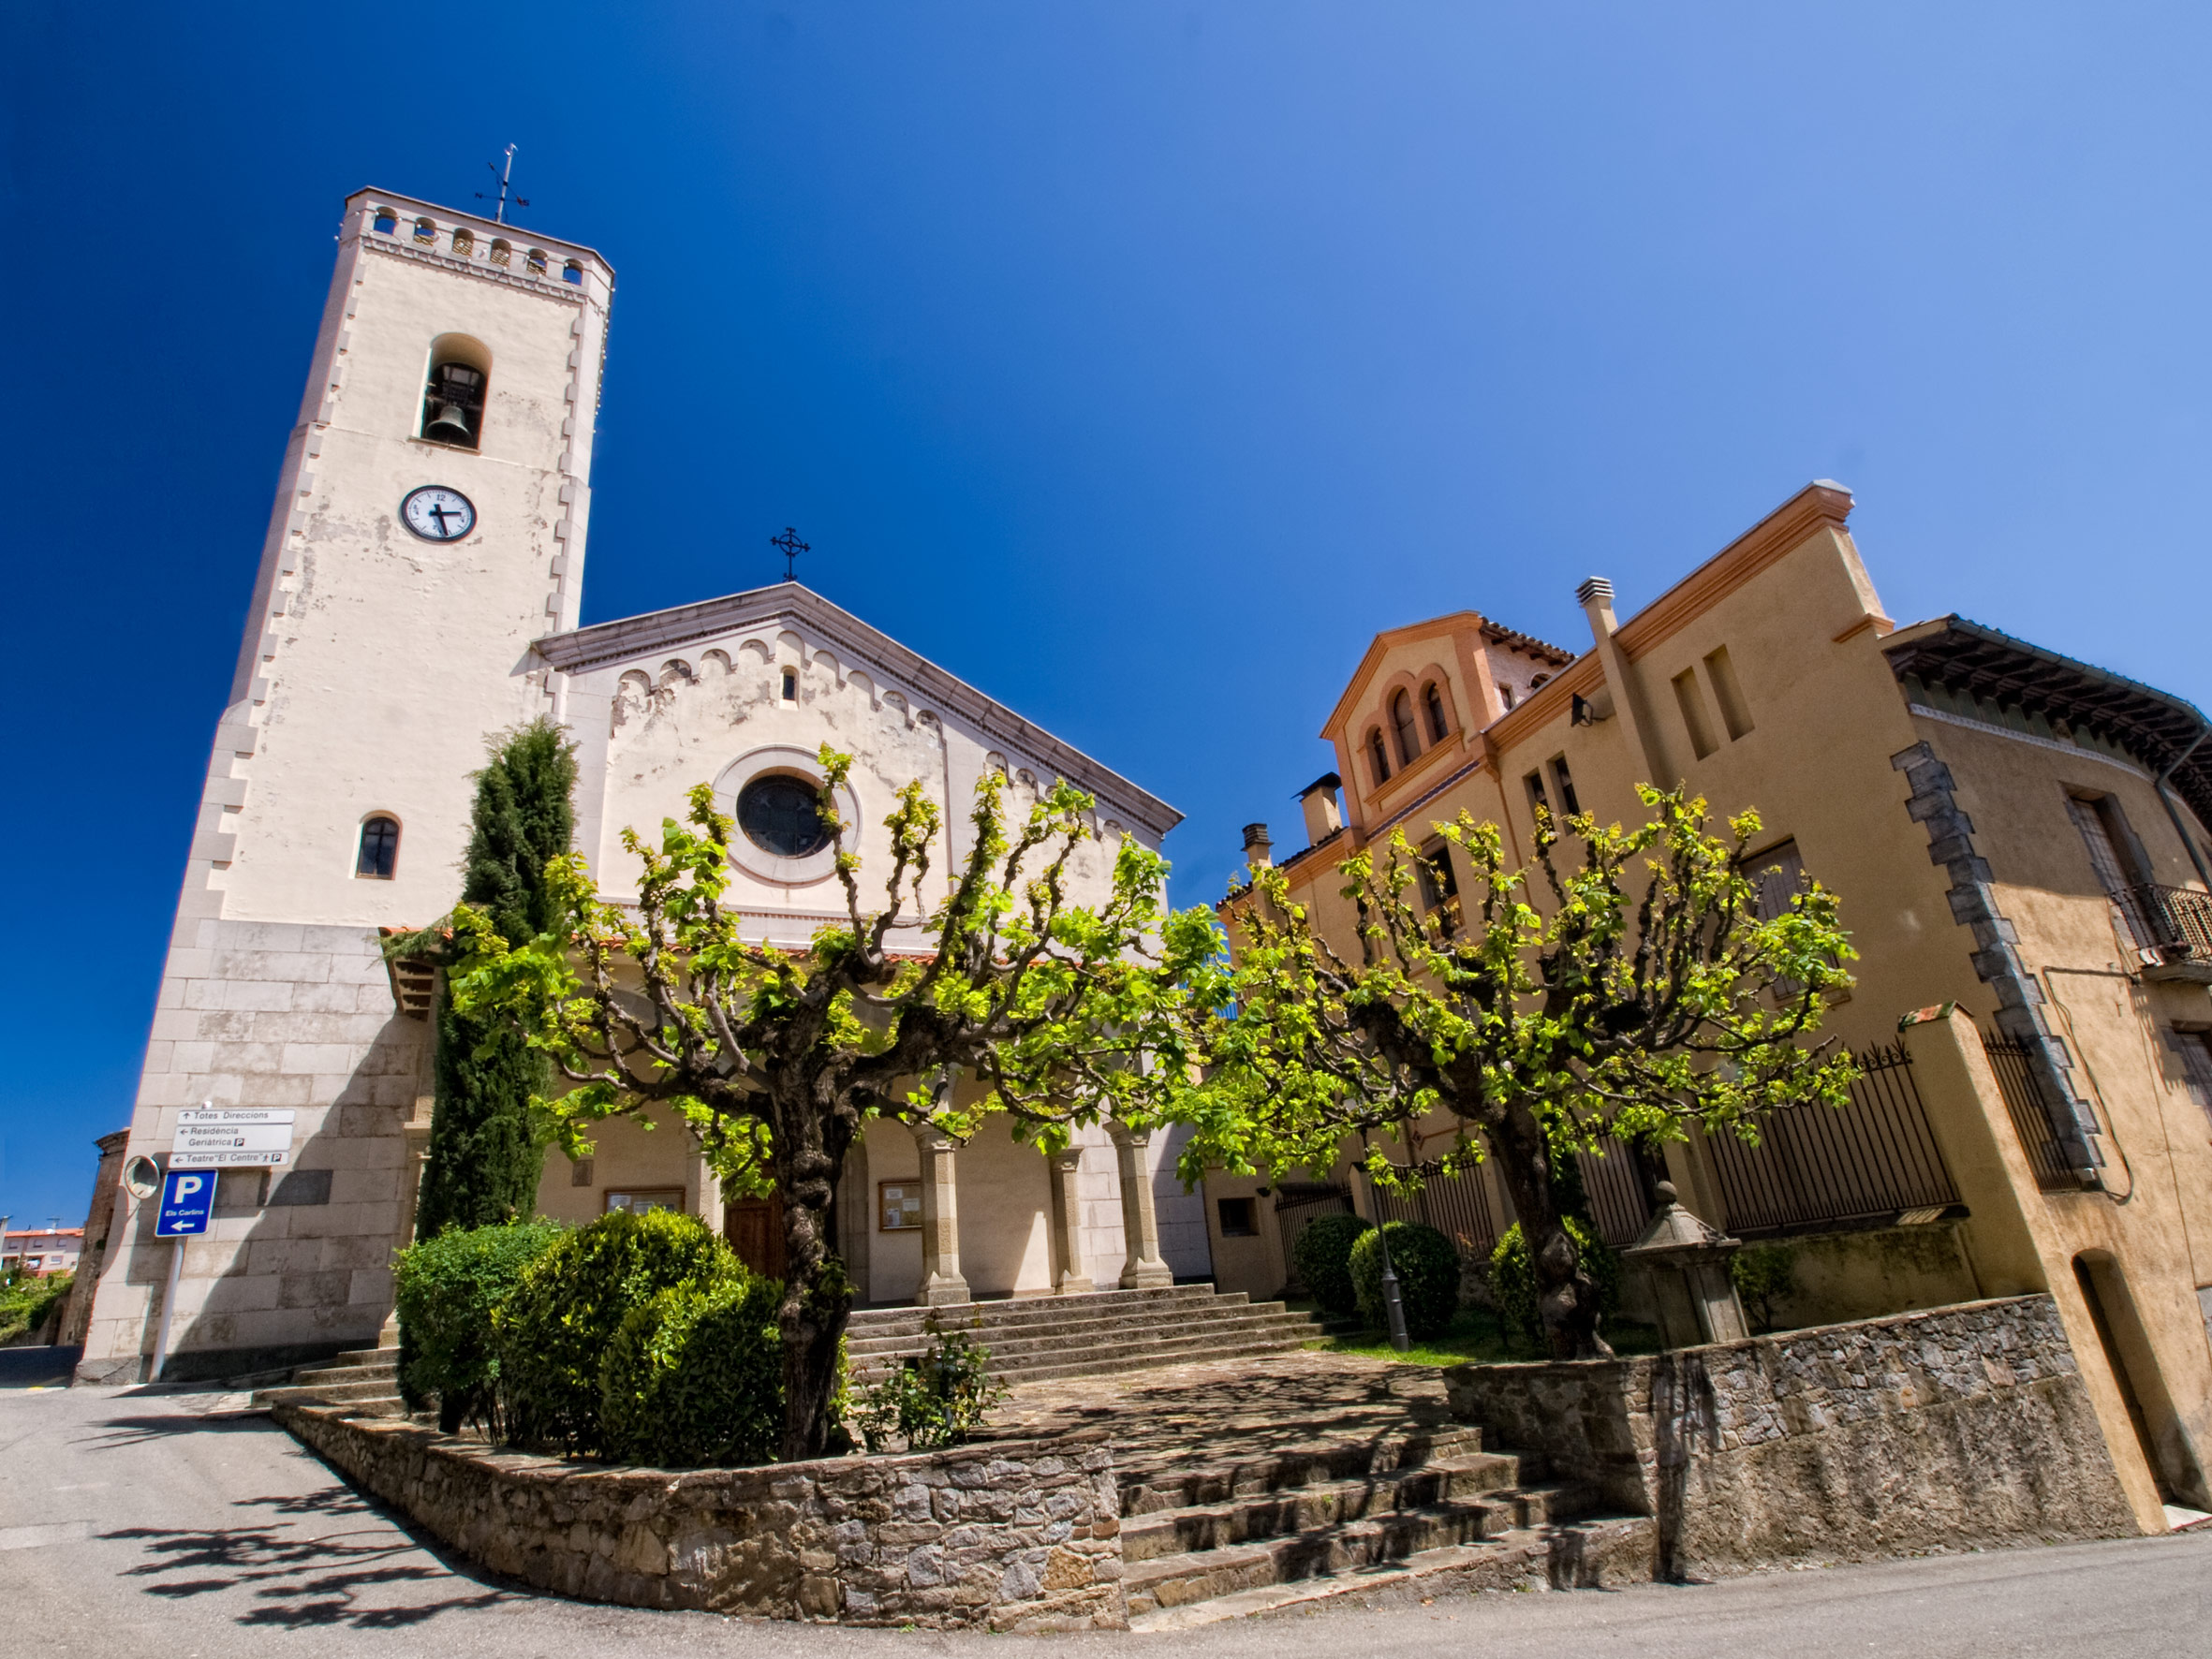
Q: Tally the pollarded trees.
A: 2